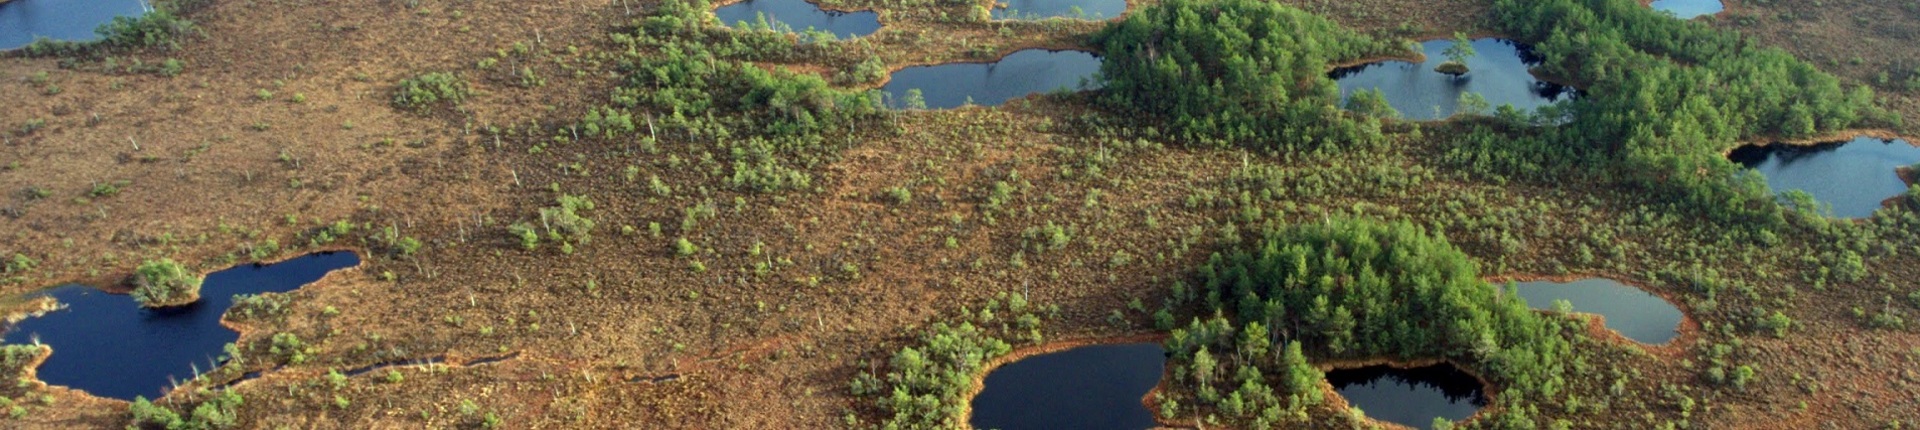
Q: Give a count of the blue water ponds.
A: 11